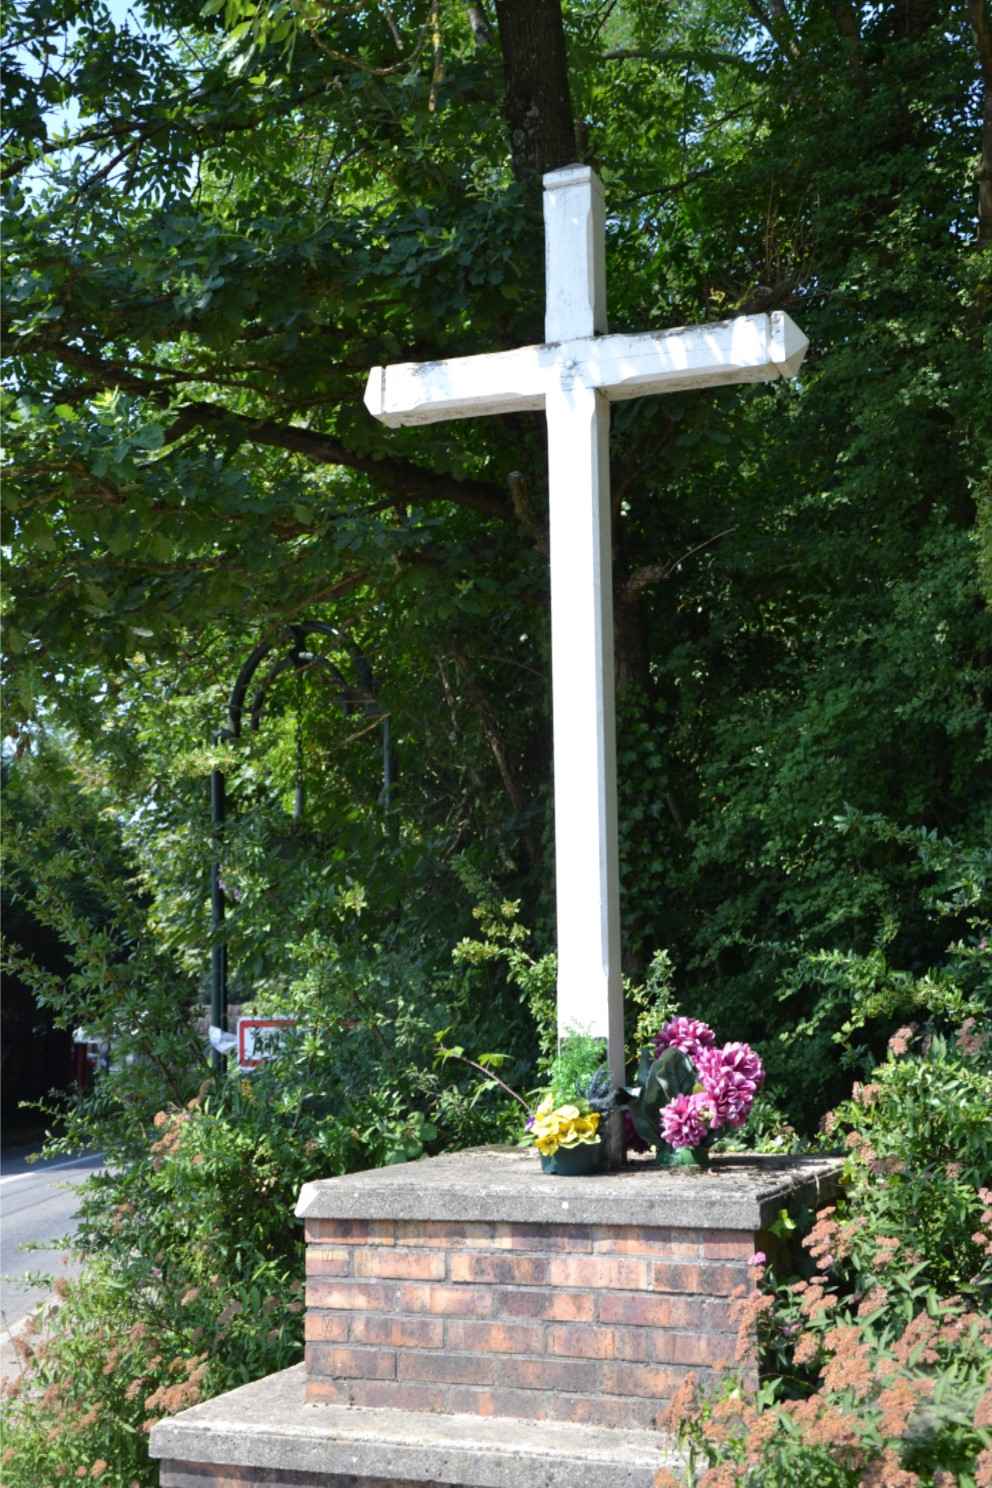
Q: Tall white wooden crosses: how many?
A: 1